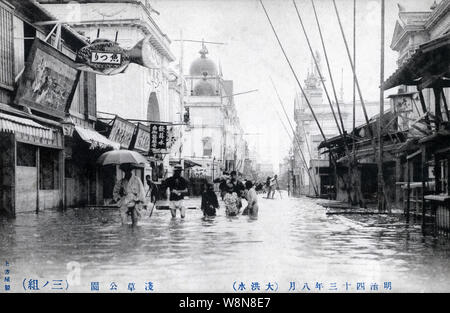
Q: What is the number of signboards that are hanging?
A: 5